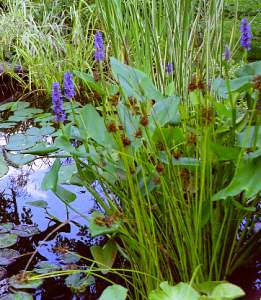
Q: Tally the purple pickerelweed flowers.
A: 6